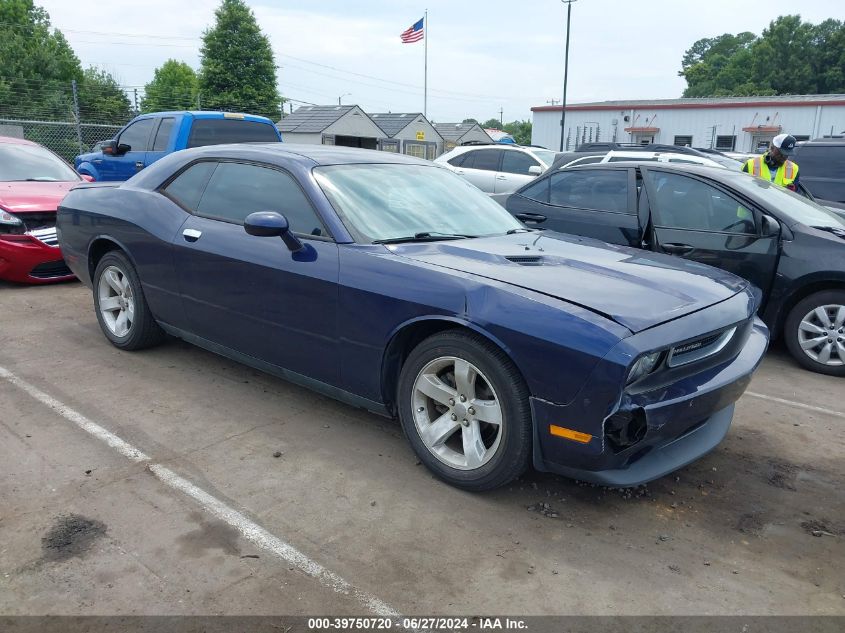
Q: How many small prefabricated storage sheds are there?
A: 3